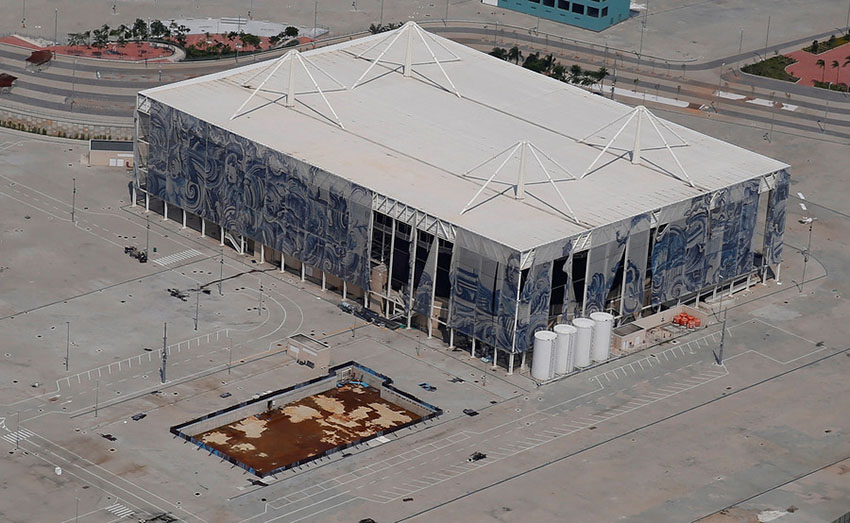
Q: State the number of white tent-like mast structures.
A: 4